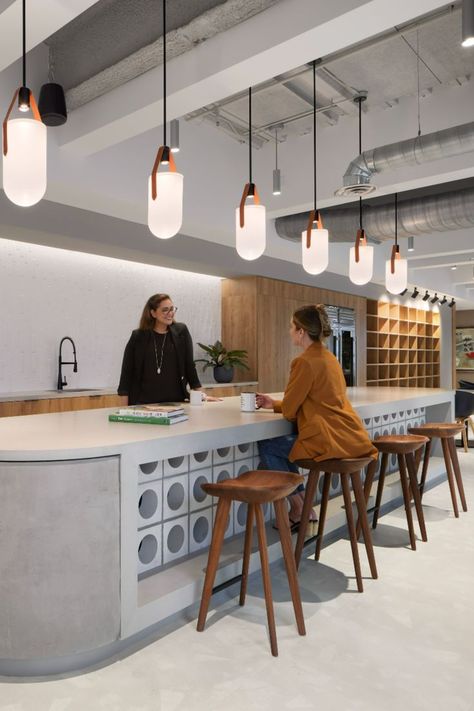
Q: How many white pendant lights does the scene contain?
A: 6